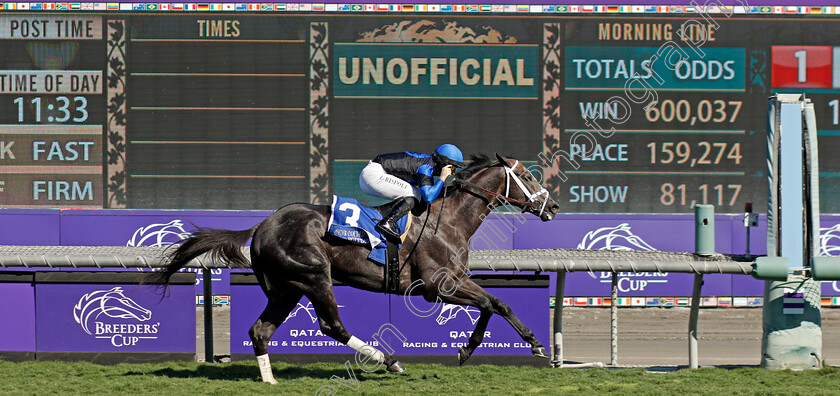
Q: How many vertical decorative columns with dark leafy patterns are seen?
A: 3